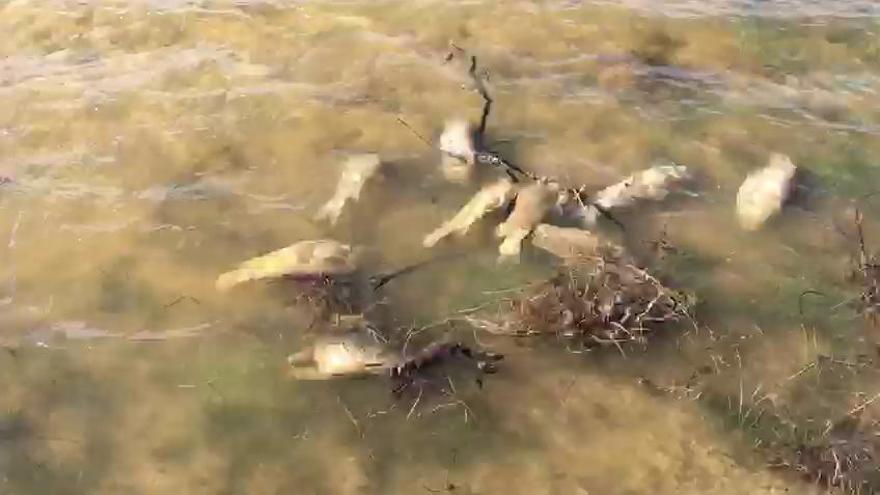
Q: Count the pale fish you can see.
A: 9